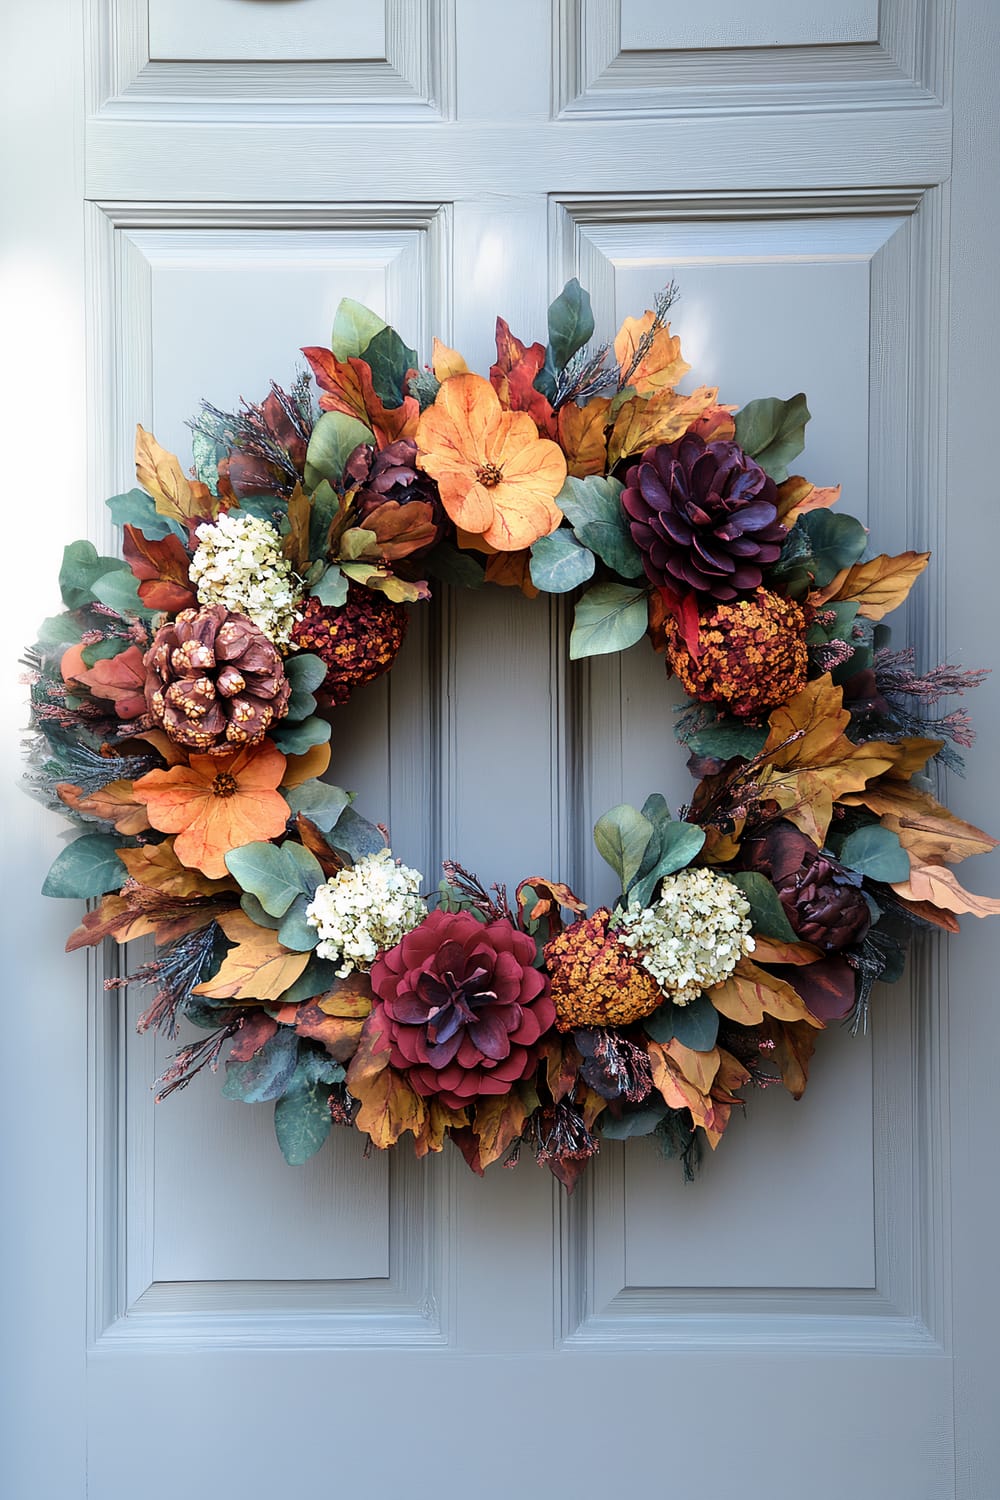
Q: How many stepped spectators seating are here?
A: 0